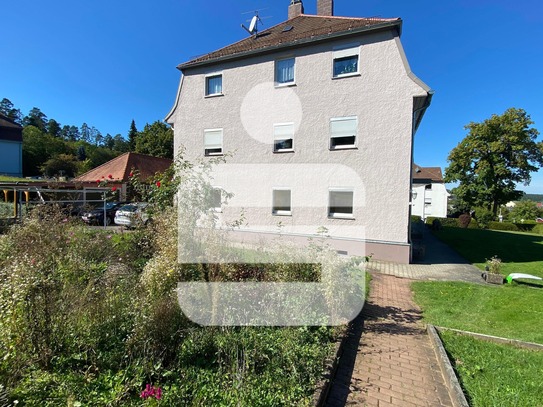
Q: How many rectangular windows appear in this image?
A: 9